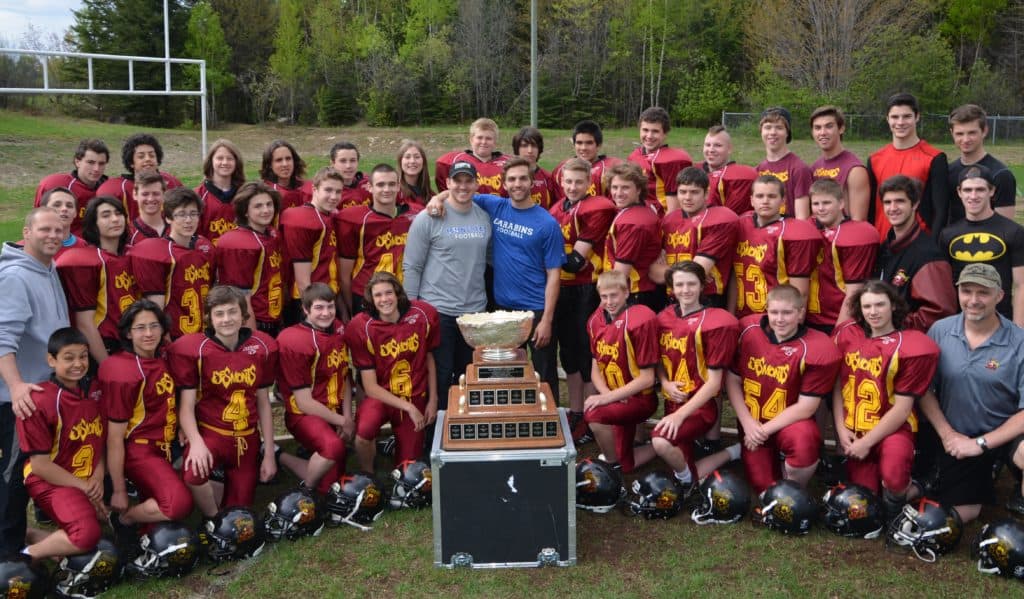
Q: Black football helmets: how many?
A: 14